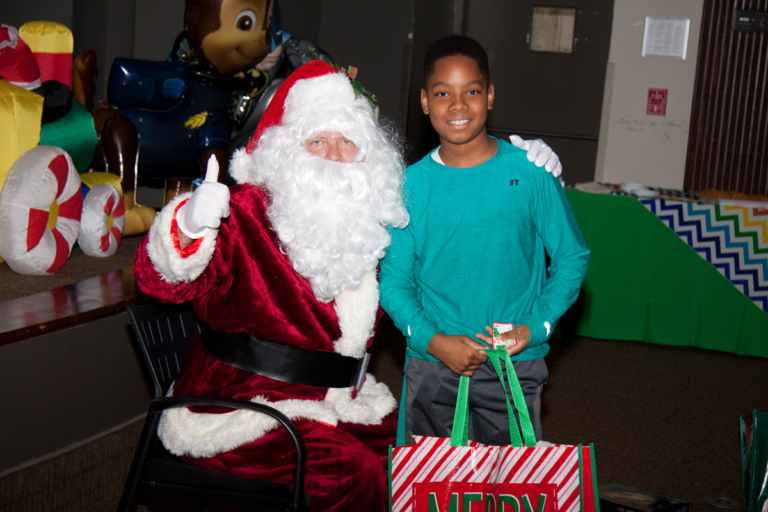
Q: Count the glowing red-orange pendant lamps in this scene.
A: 0